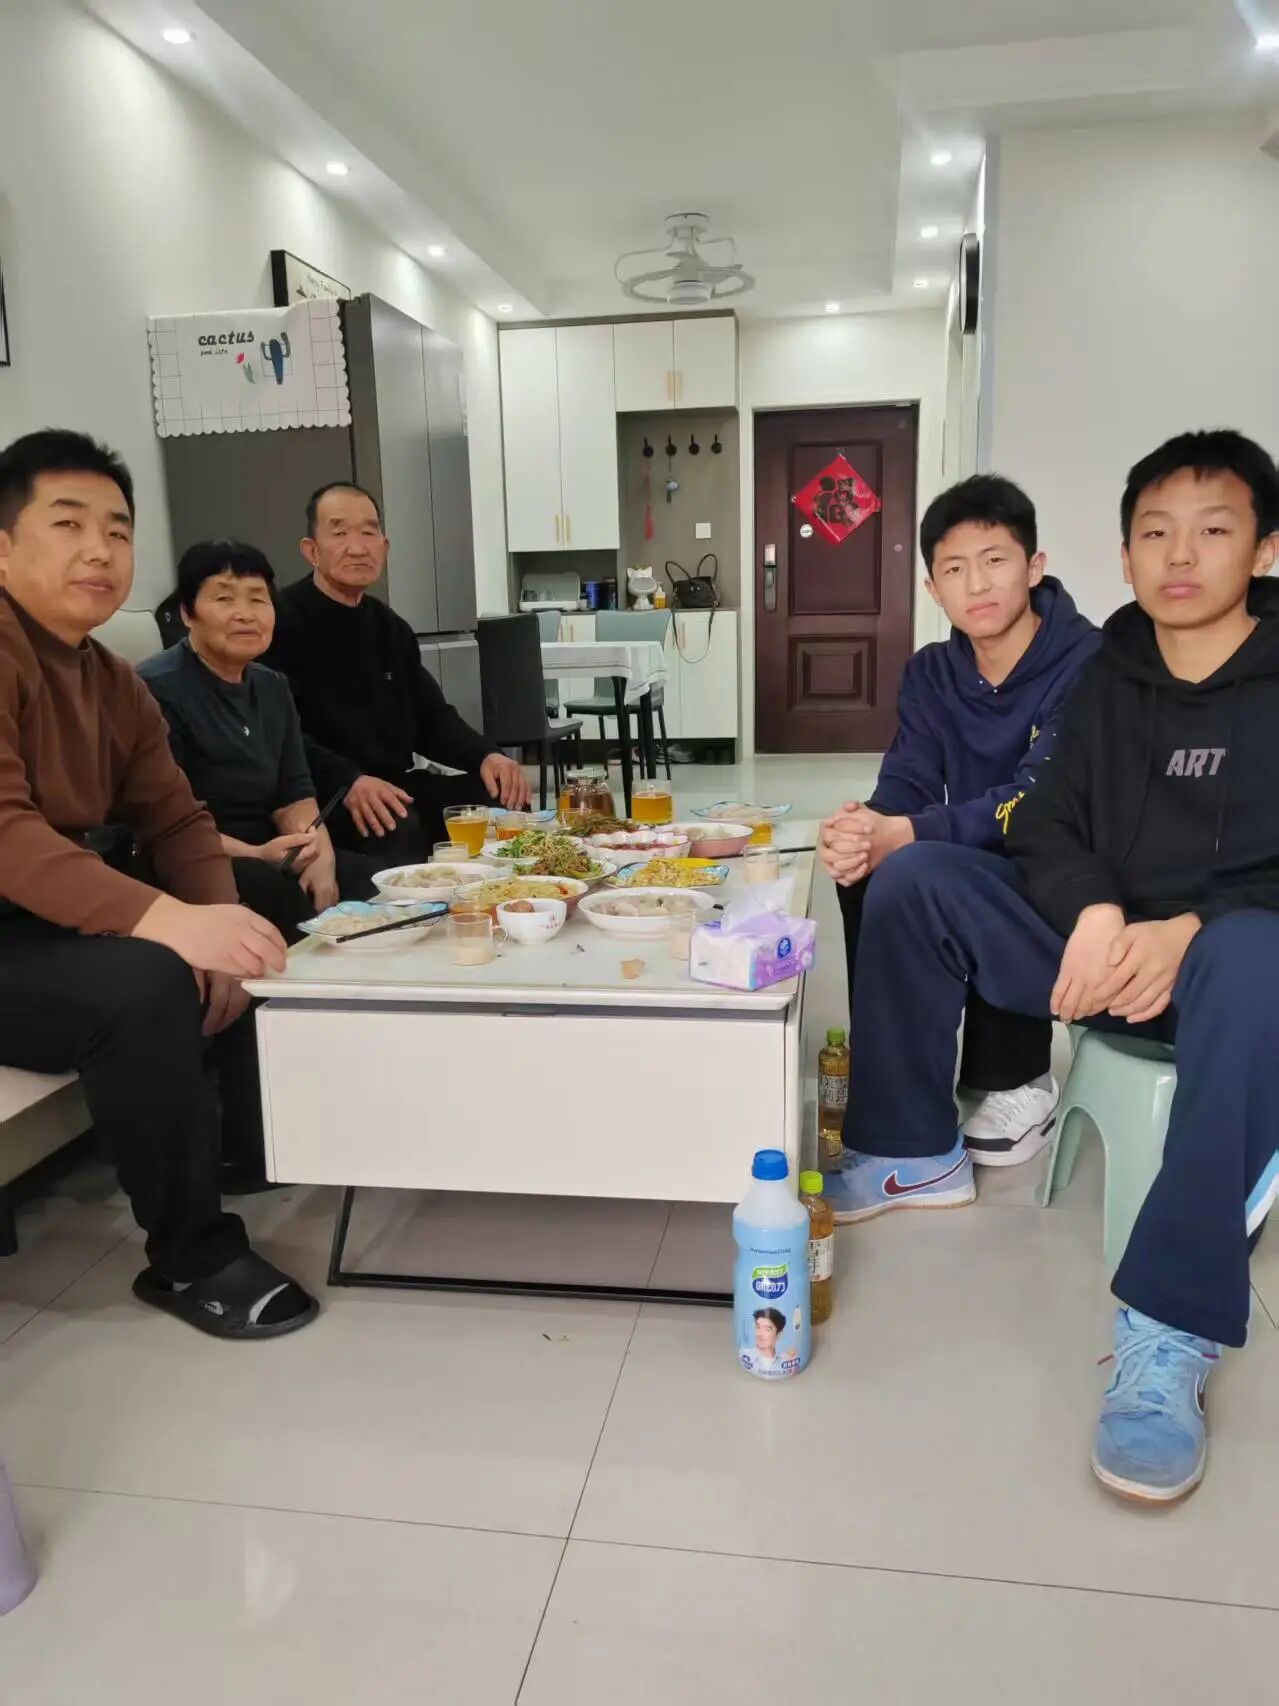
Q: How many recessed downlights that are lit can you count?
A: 9